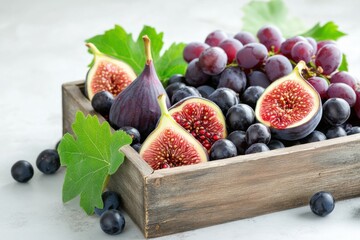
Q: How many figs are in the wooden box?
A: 5